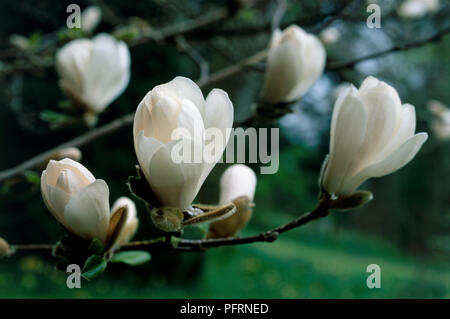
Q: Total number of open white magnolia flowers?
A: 5